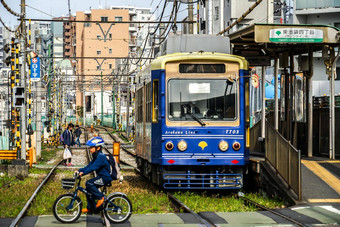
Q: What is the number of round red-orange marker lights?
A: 2